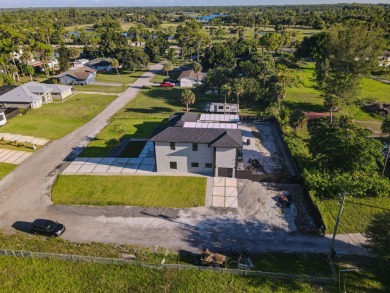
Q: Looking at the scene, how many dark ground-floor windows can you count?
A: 3